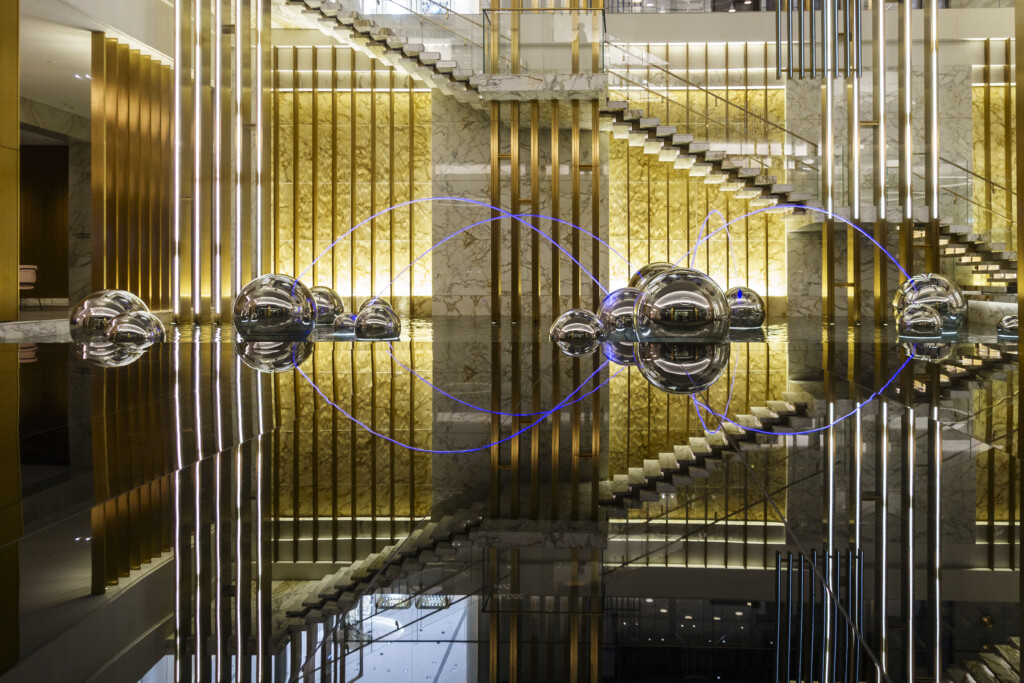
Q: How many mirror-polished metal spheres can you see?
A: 15